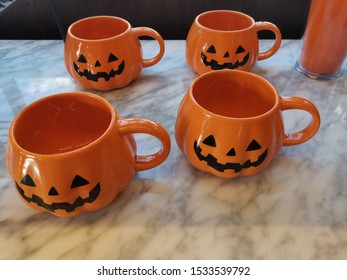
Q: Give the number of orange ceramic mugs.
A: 4